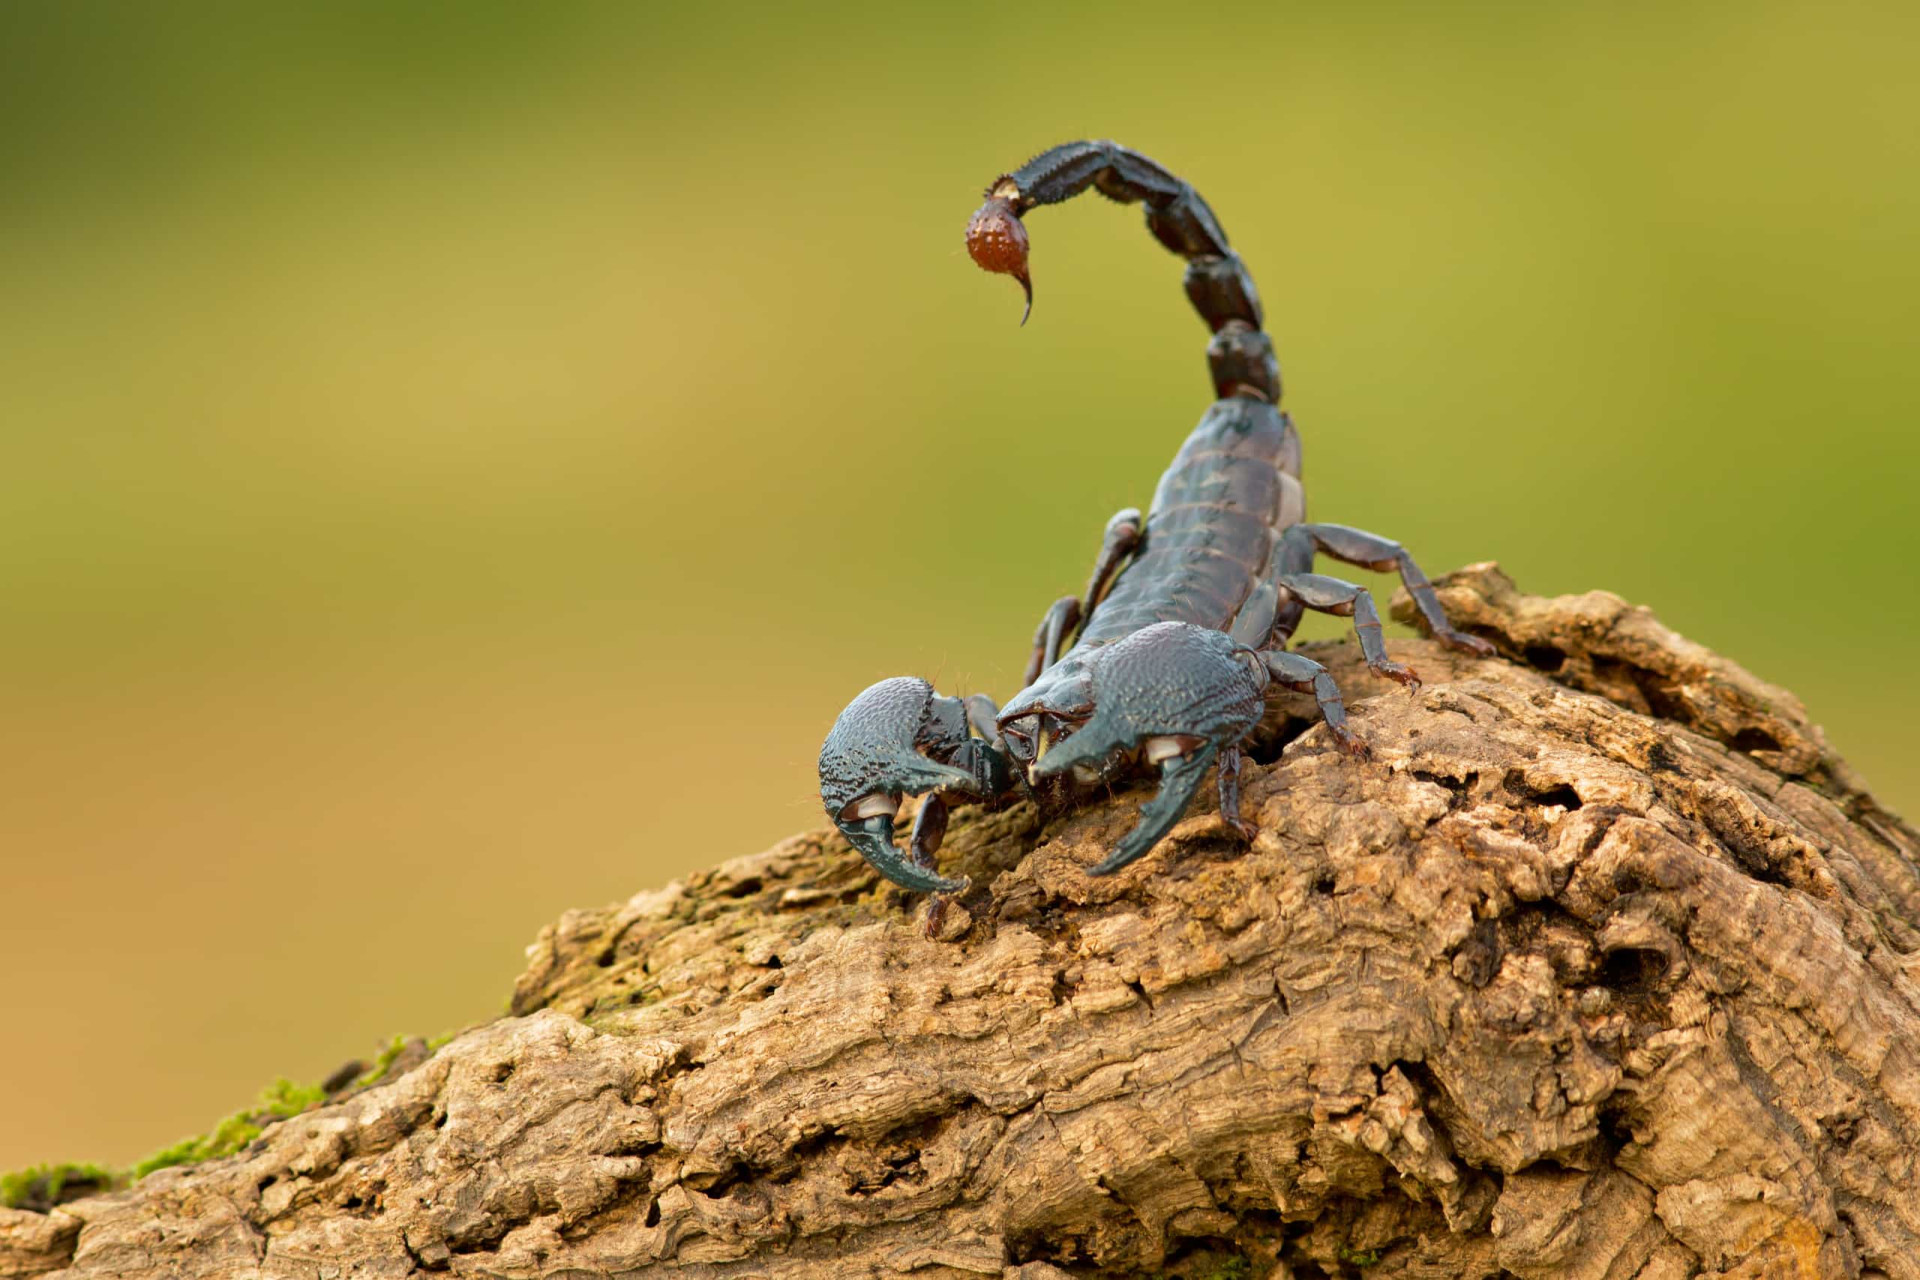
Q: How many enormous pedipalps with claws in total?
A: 2